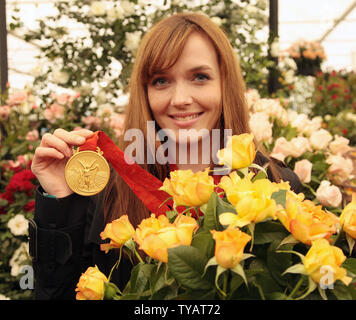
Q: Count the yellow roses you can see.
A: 10